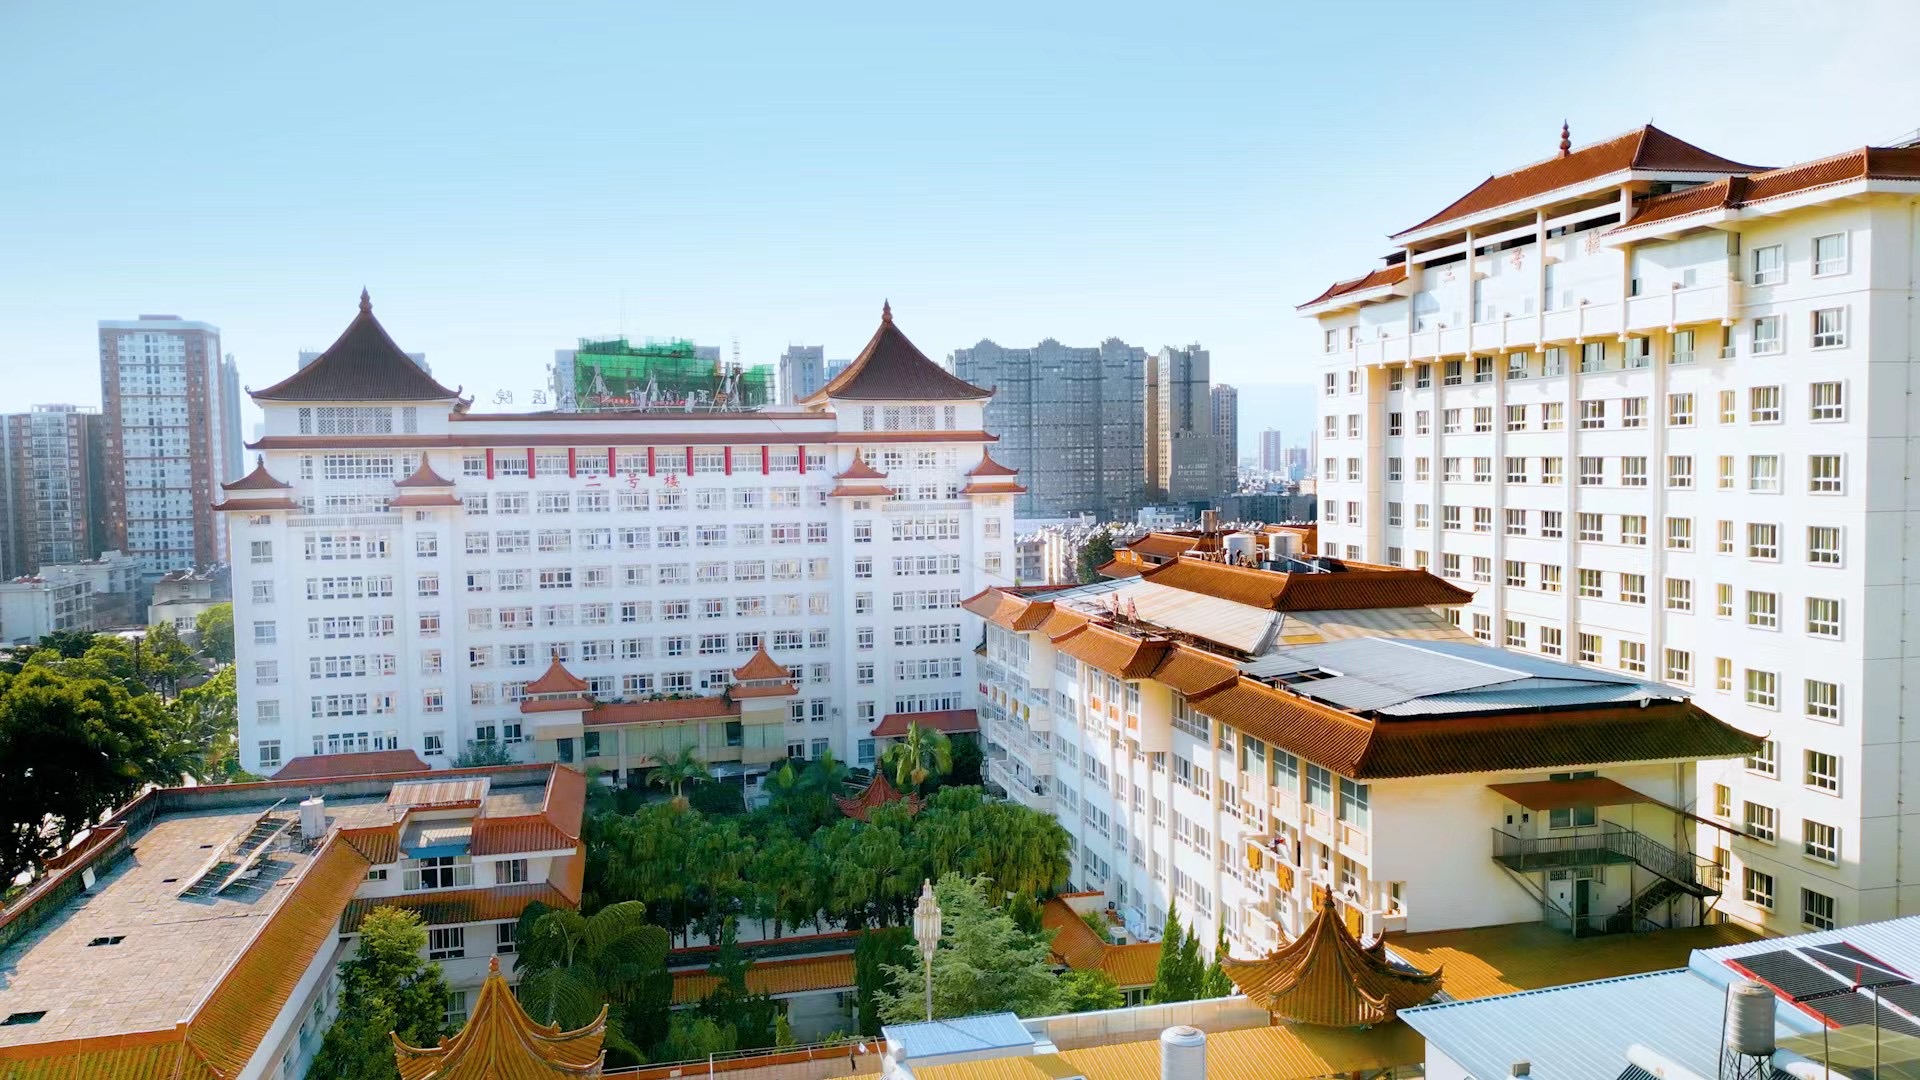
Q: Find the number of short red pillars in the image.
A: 9